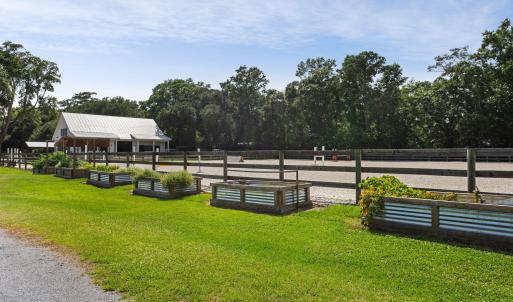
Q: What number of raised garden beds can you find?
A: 6